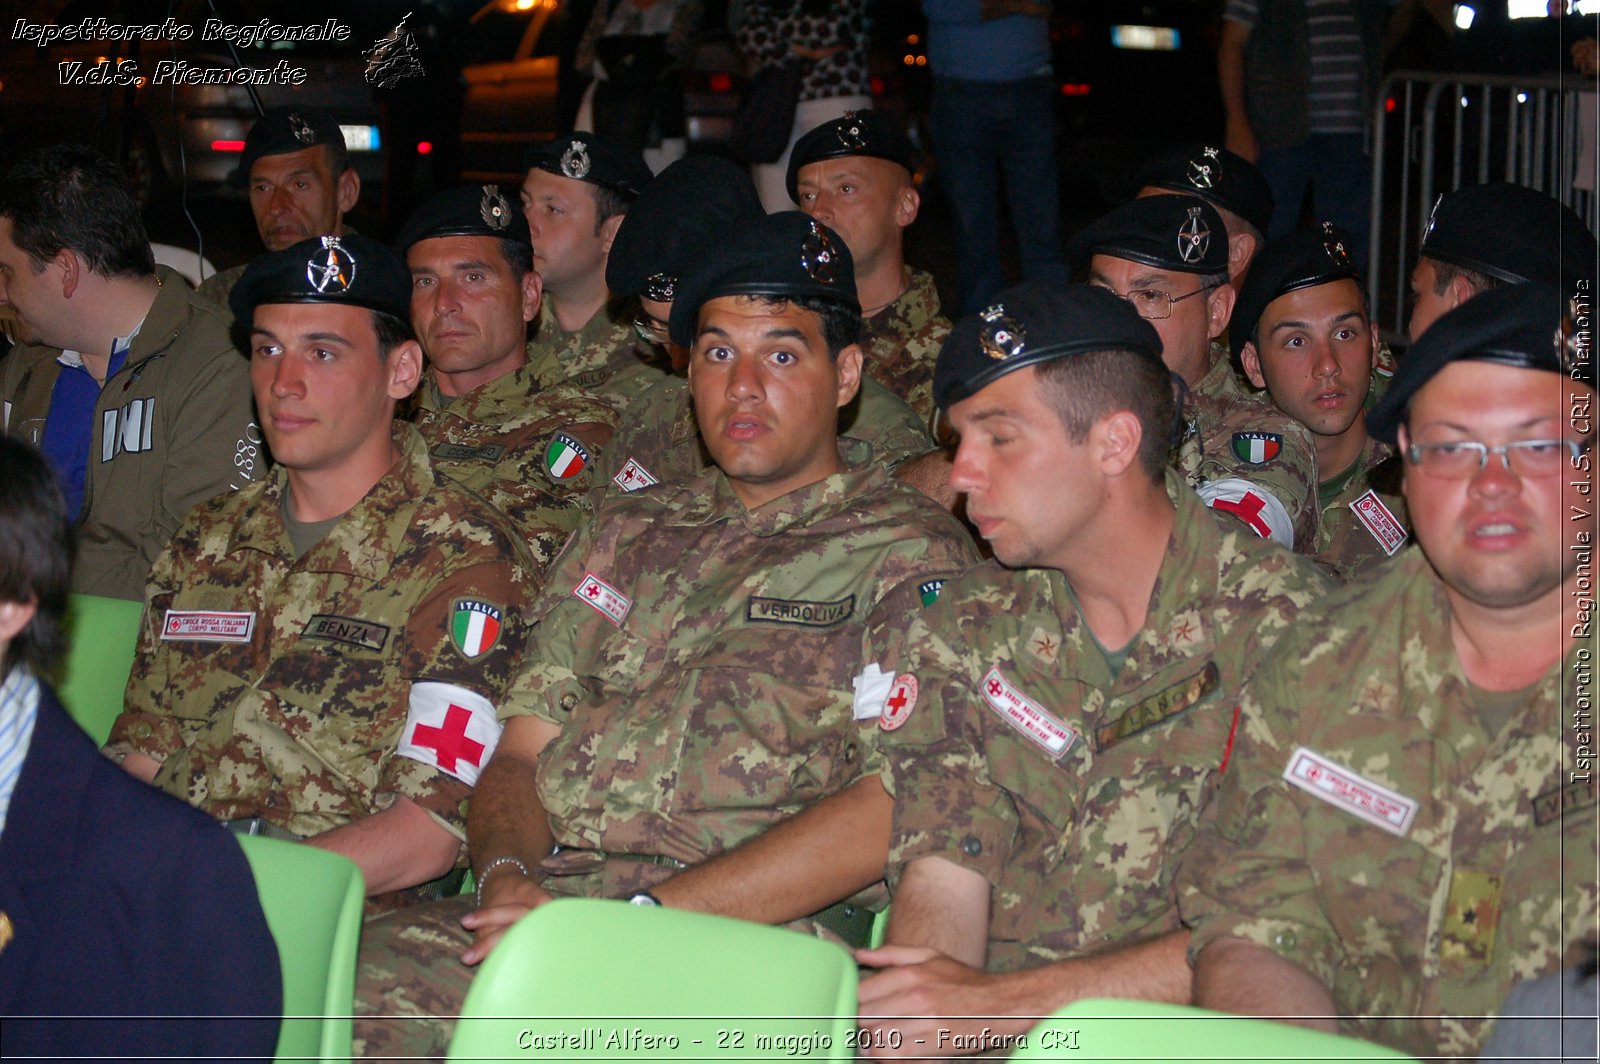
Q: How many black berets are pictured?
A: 13